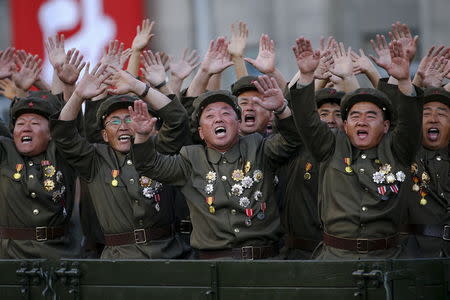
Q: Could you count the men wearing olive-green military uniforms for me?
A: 7